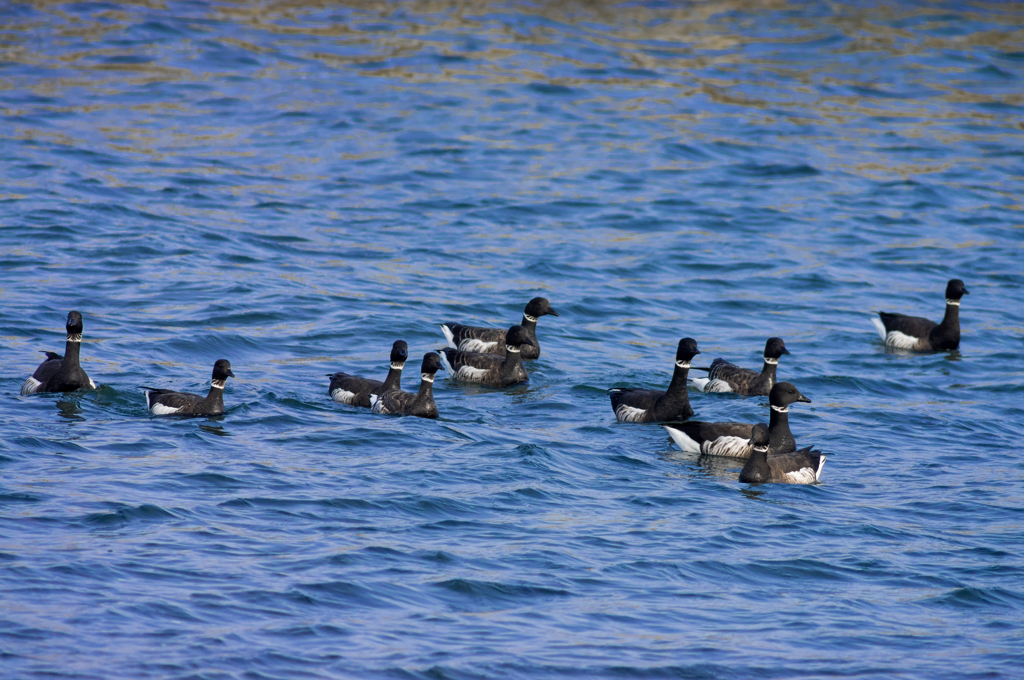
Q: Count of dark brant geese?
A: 11